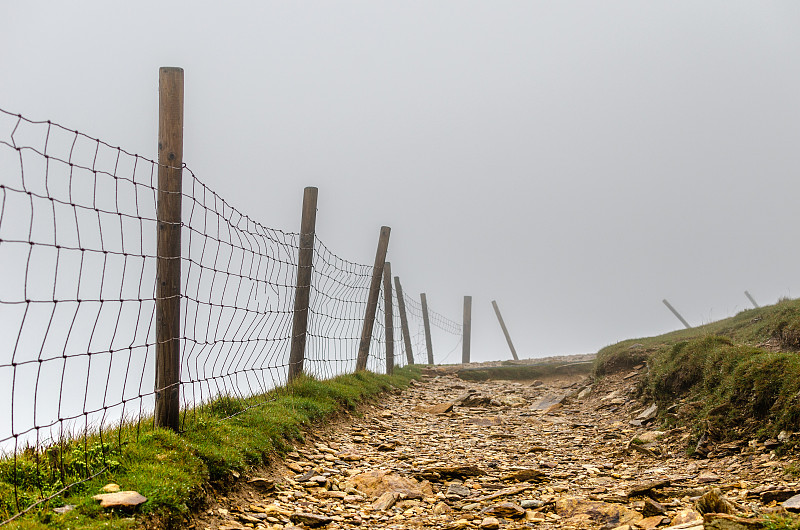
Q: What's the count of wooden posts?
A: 10